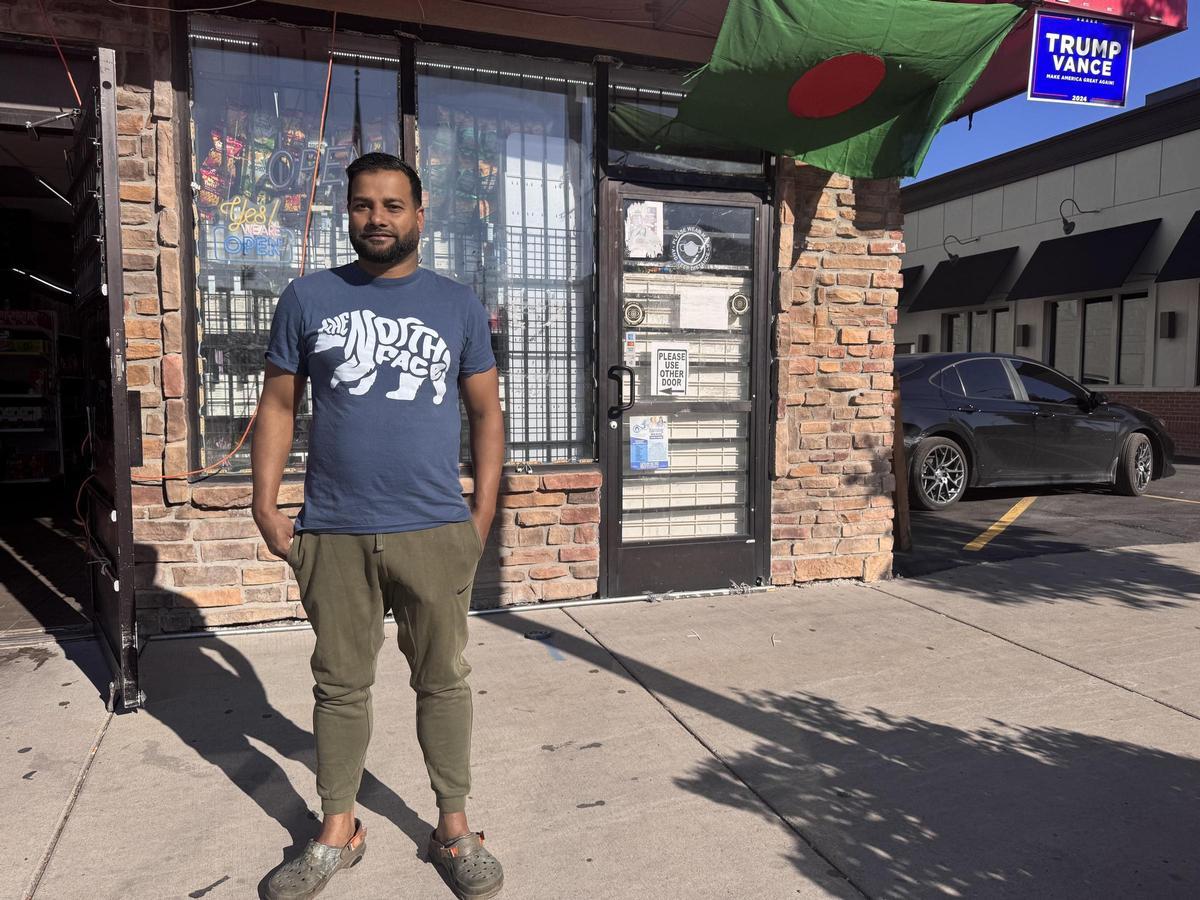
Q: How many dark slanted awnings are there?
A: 4